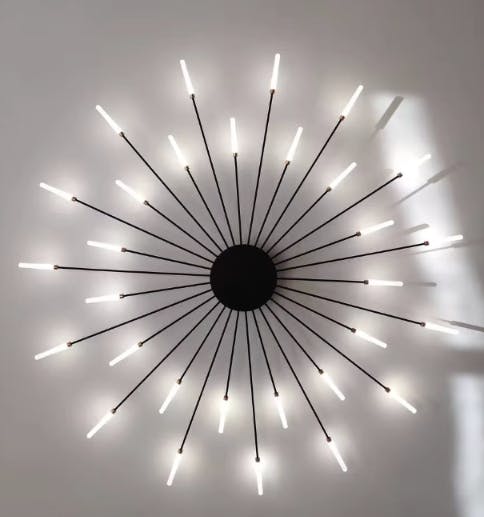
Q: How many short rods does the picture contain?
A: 15